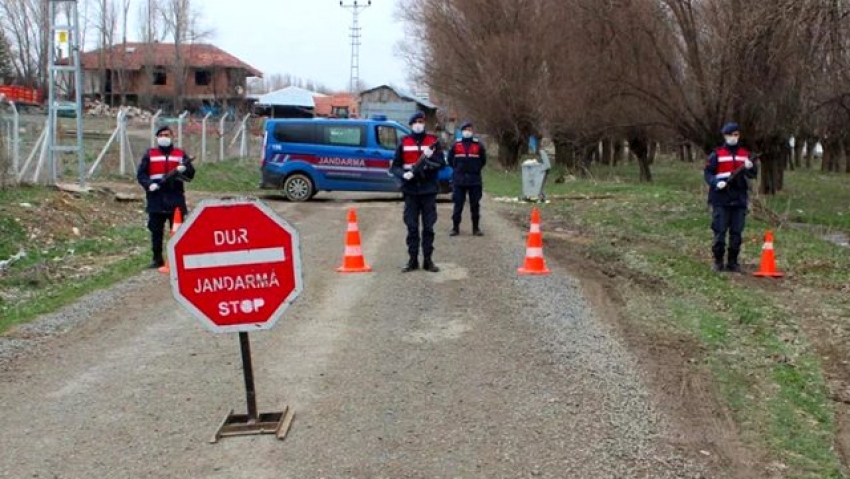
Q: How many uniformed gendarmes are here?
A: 4